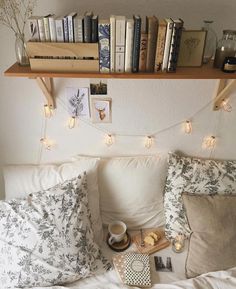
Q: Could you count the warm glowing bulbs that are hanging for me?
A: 8